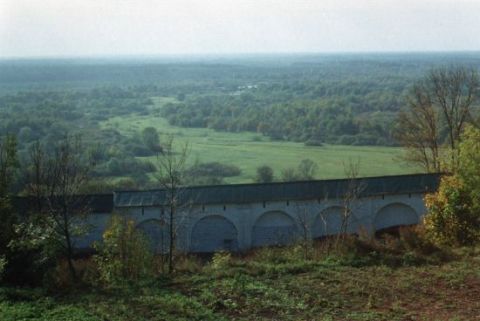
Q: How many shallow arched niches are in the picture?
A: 5